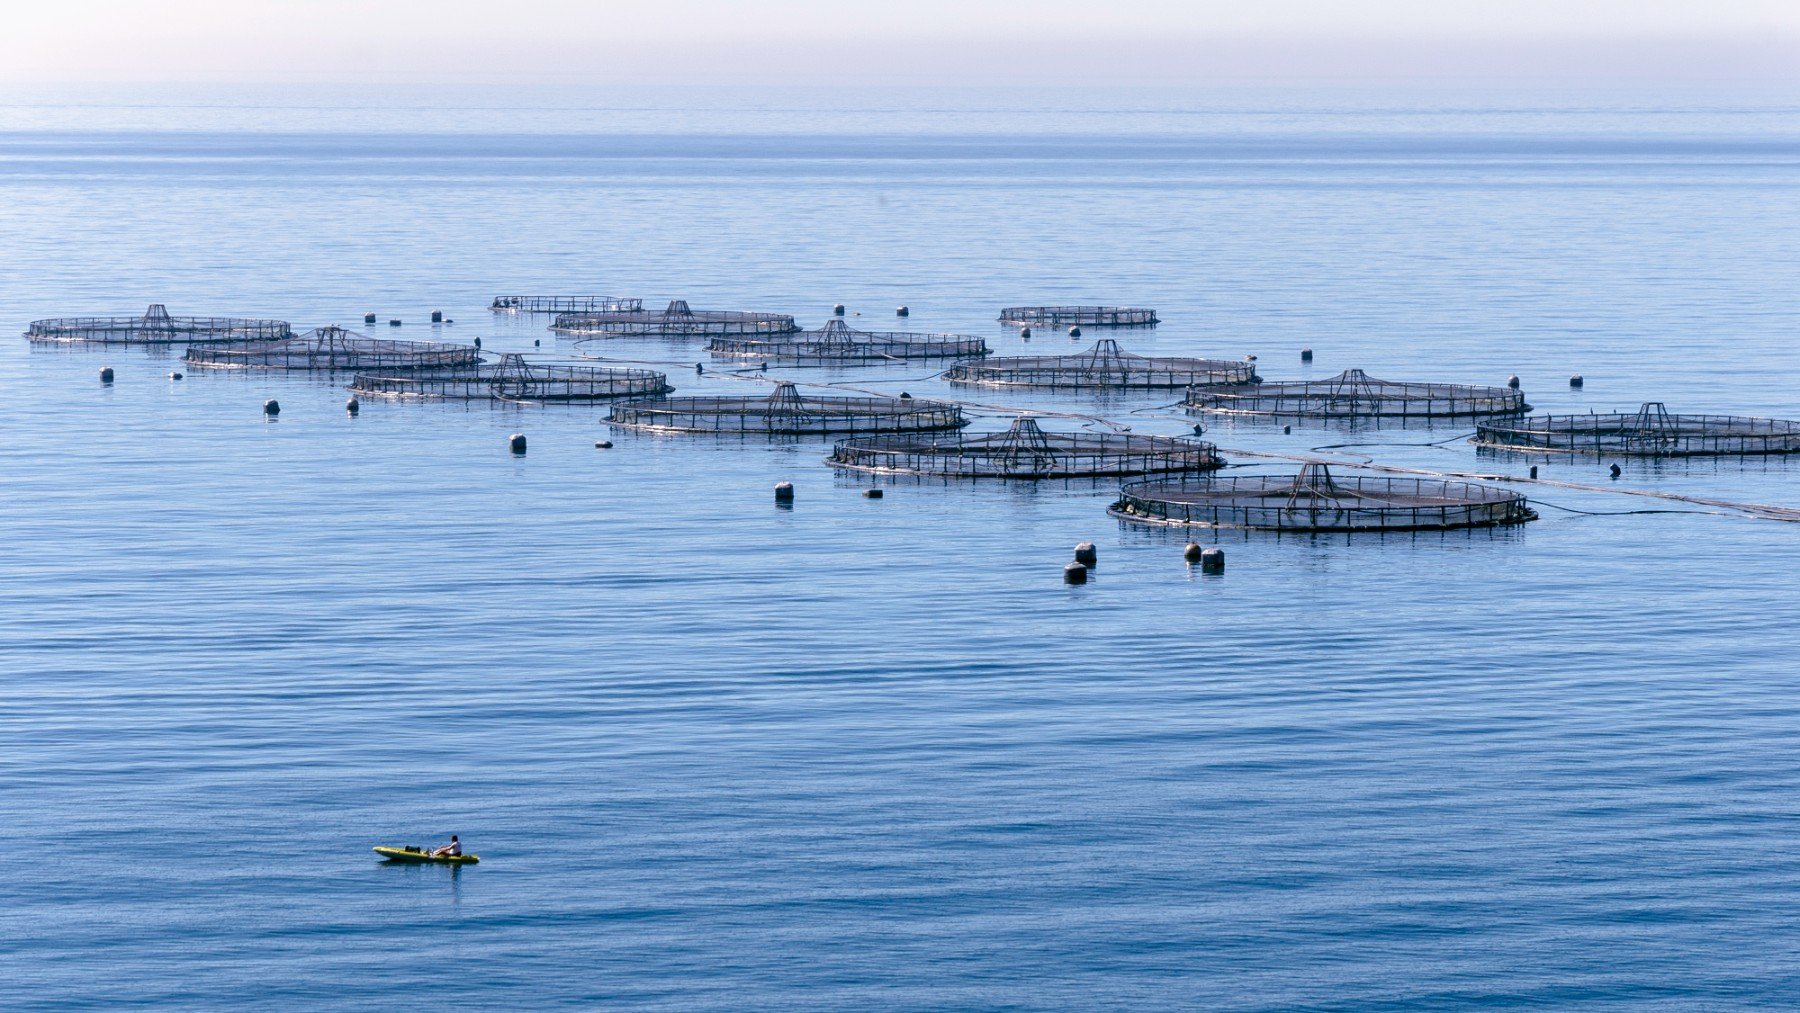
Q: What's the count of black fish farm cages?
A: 13